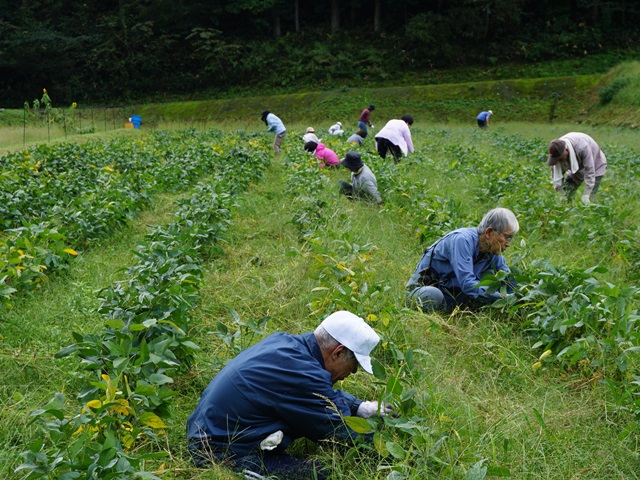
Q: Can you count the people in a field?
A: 12